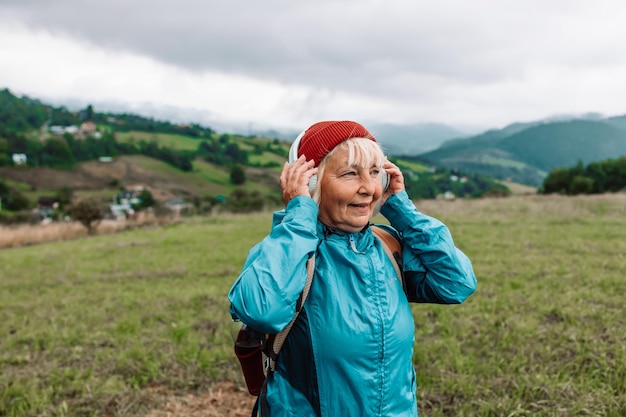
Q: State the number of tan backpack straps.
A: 2